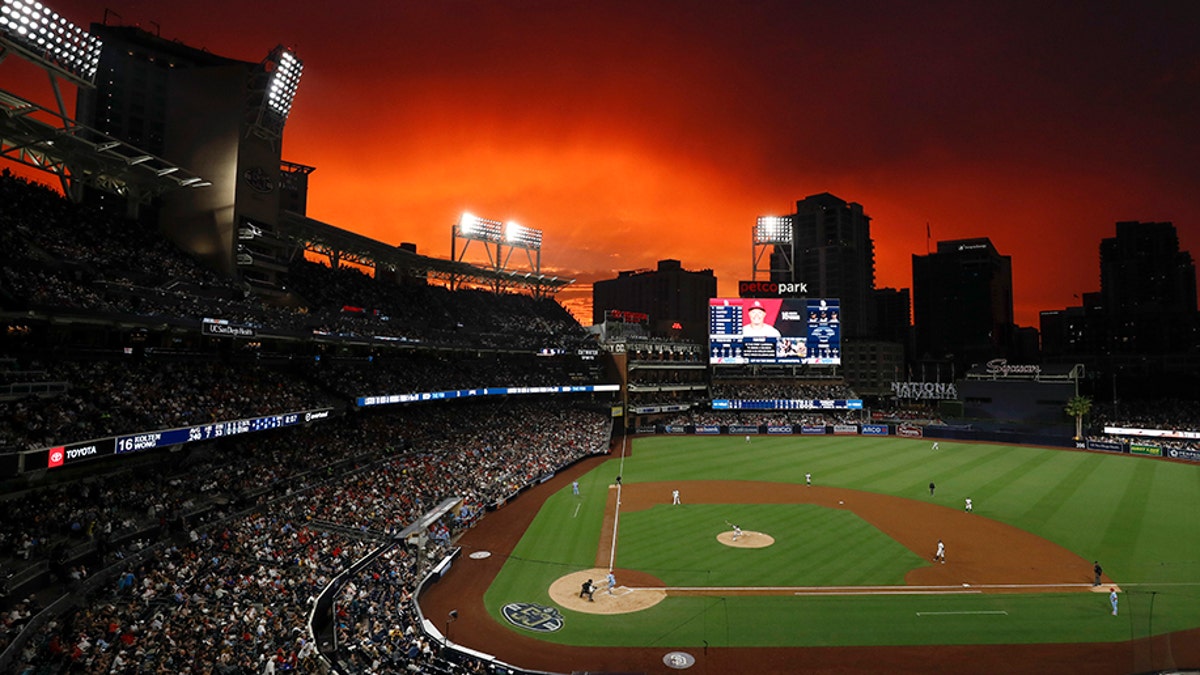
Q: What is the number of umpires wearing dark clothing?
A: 4